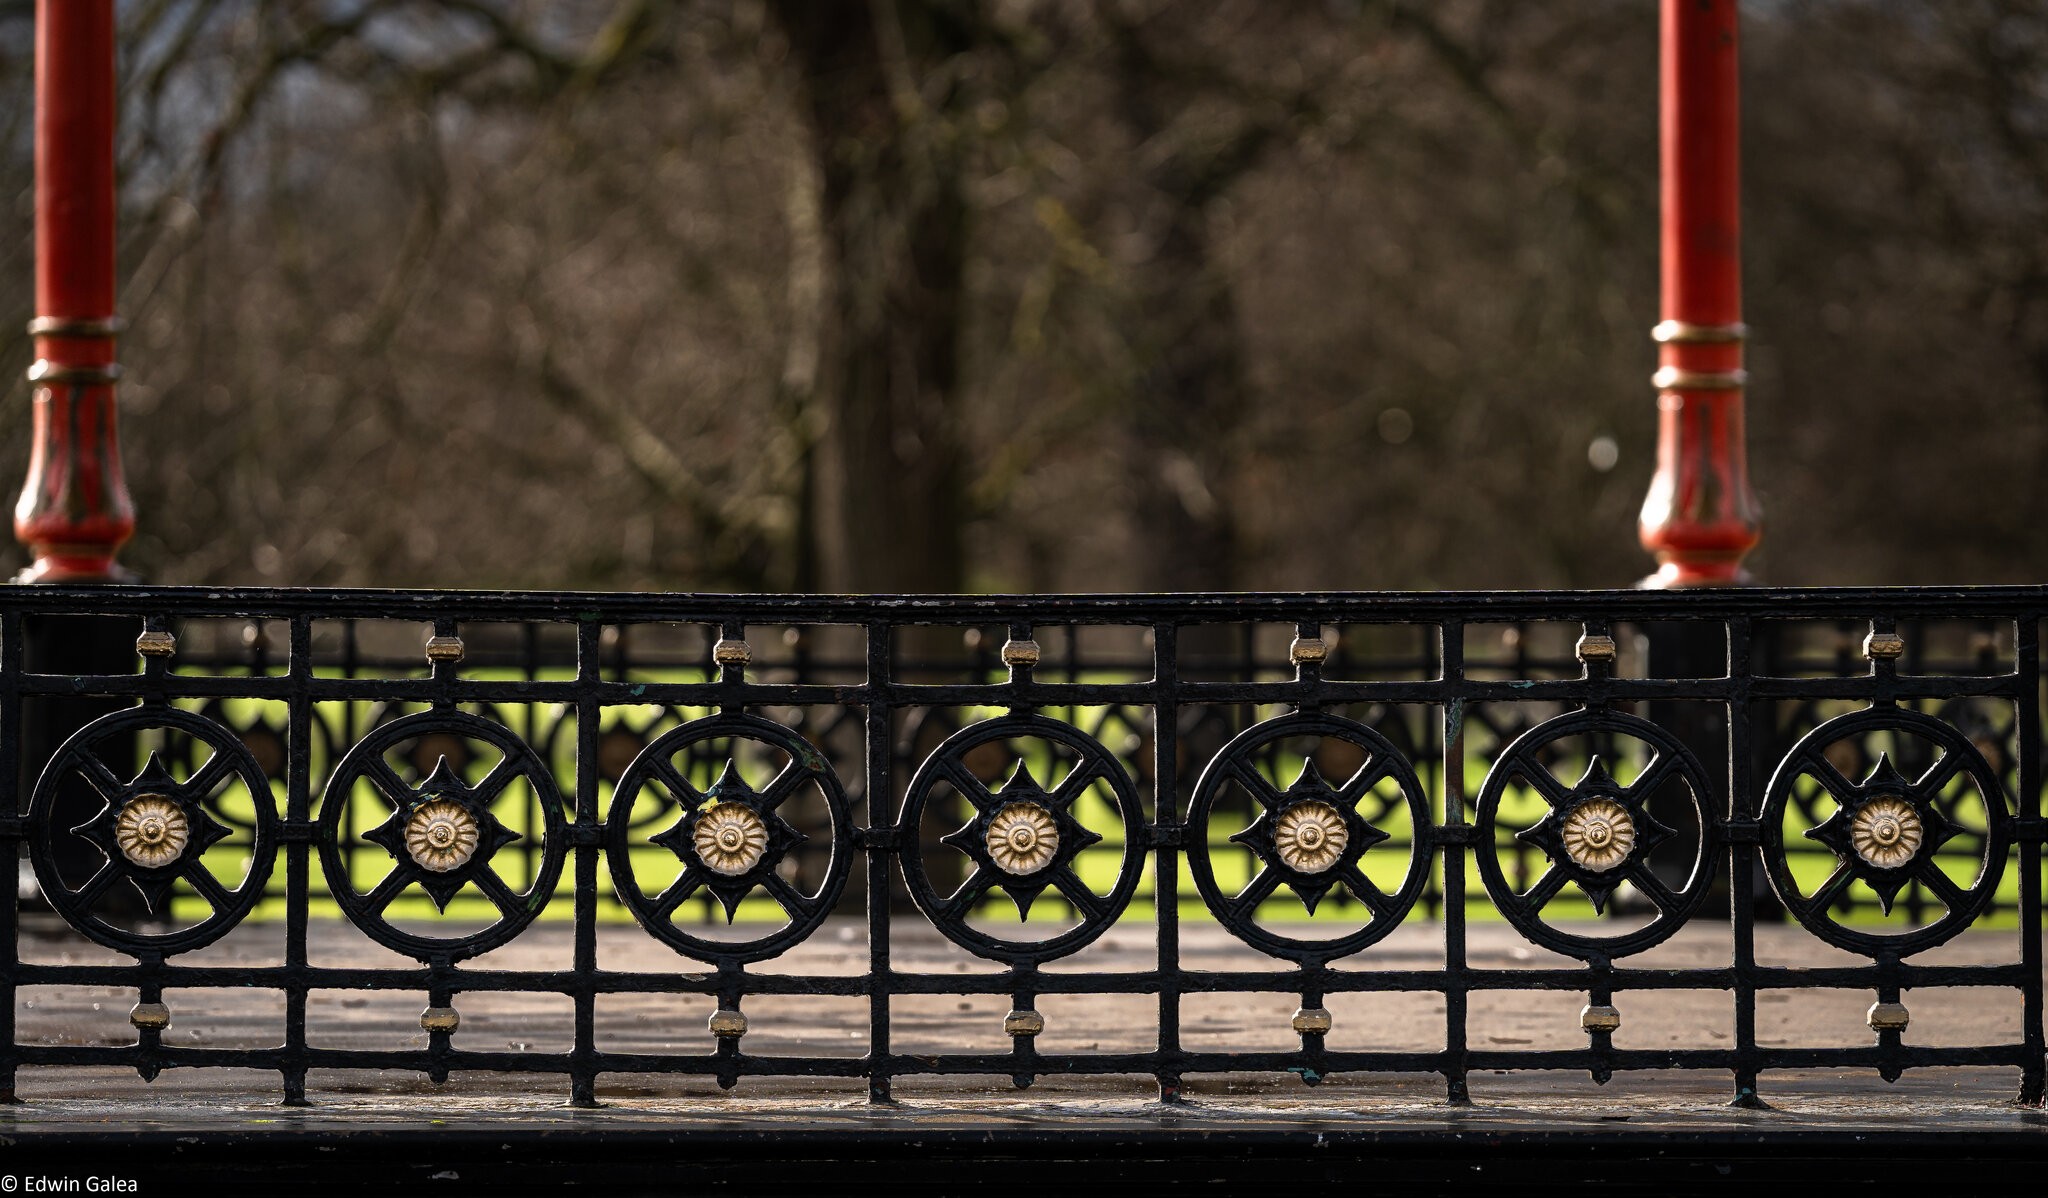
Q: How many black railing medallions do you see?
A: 7